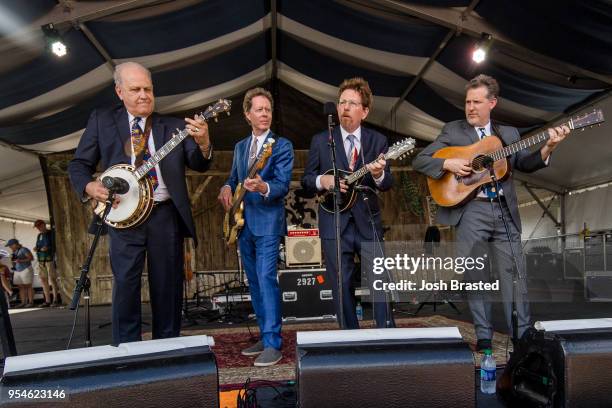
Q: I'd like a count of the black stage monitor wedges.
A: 3